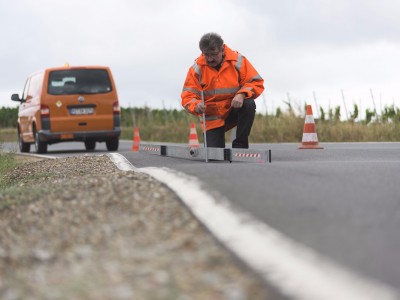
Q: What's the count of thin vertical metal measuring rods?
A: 1